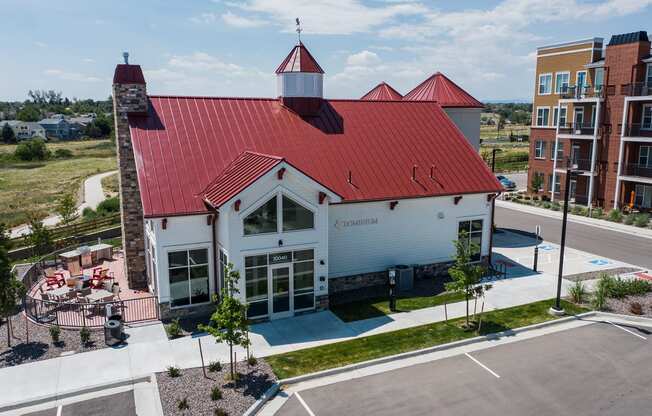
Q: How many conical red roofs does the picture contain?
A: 3